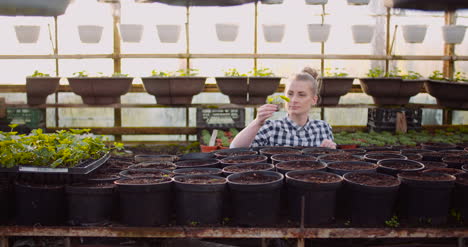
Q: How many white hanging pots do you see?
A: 10